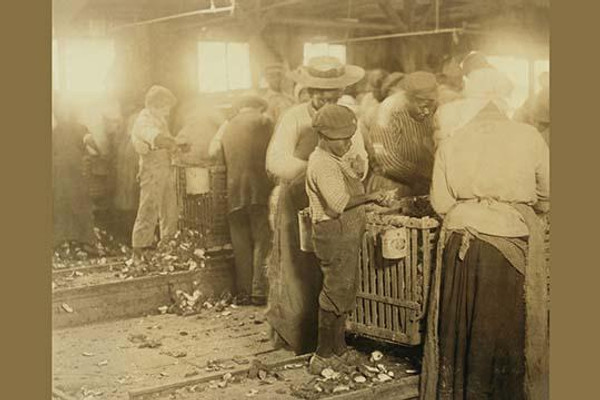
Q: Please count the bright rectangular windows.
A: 4